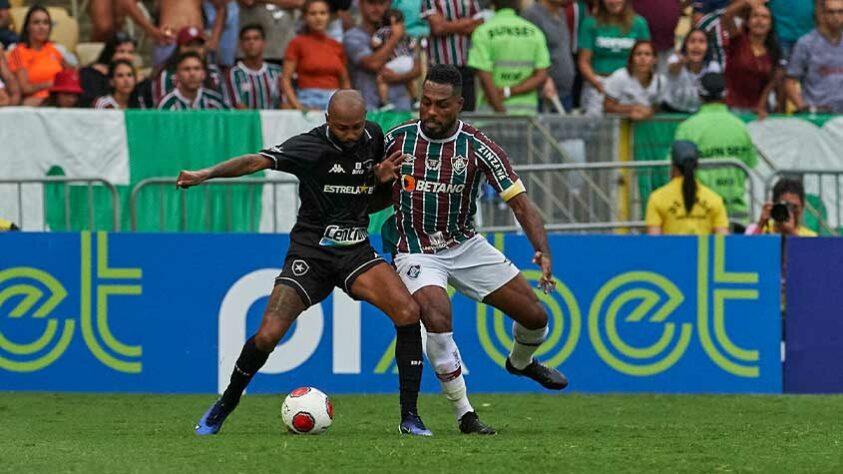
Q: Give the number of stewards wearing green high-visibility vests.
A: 2